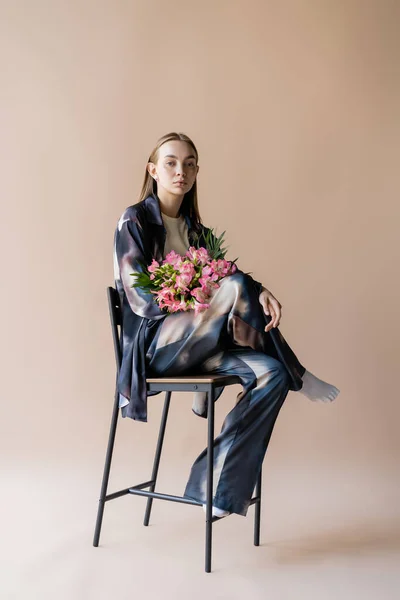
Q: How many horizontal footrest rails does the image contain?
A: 3